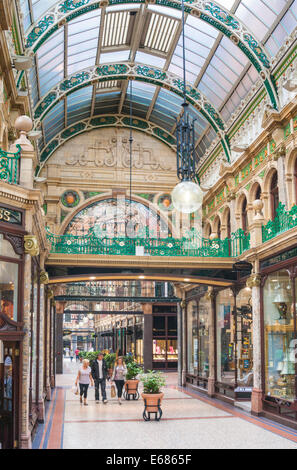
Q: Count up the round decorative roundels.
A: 2